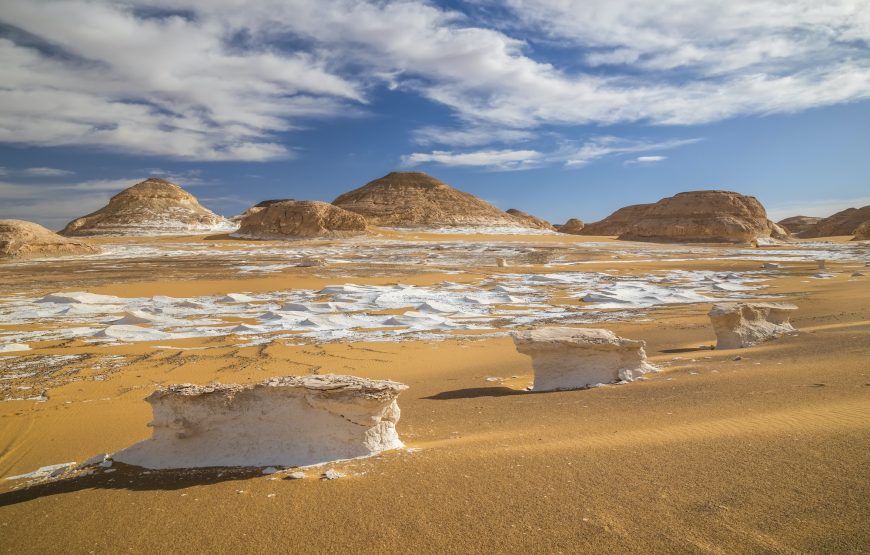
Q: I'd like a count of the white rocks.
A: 3